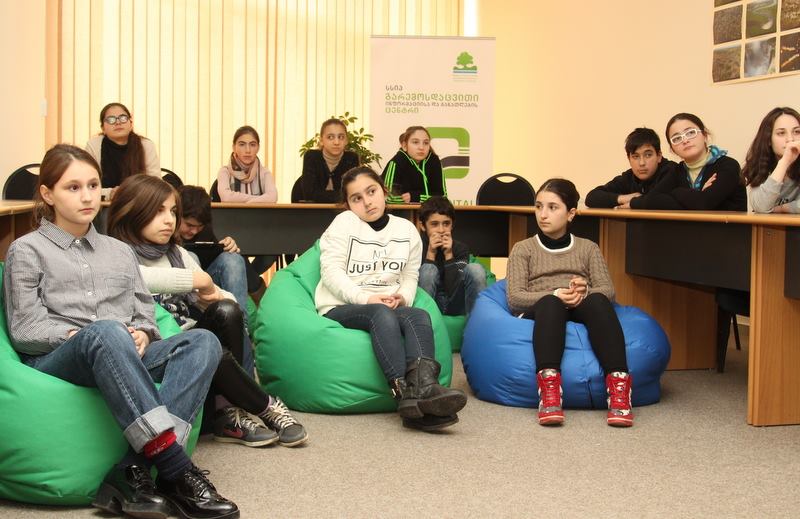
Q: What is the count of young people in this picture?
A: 13